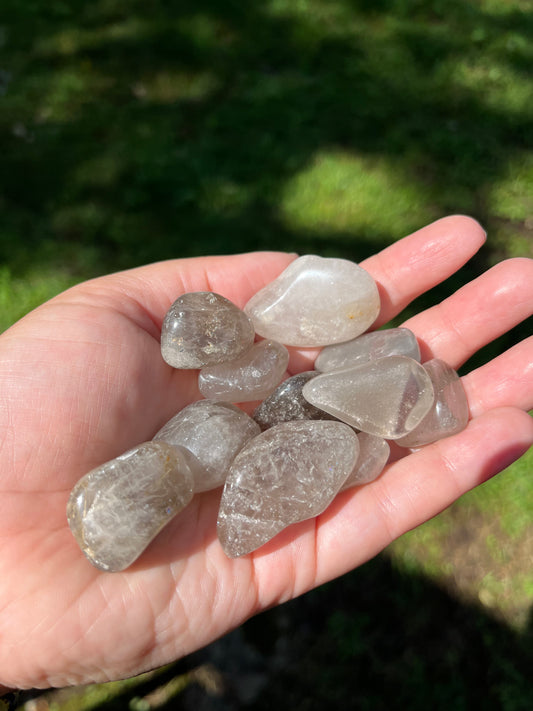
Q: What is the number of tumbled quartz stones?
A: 11